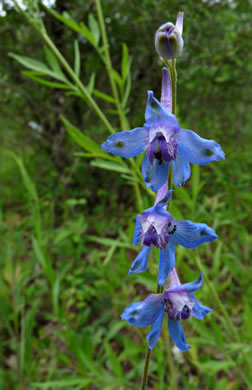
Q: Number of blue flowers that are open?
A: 3